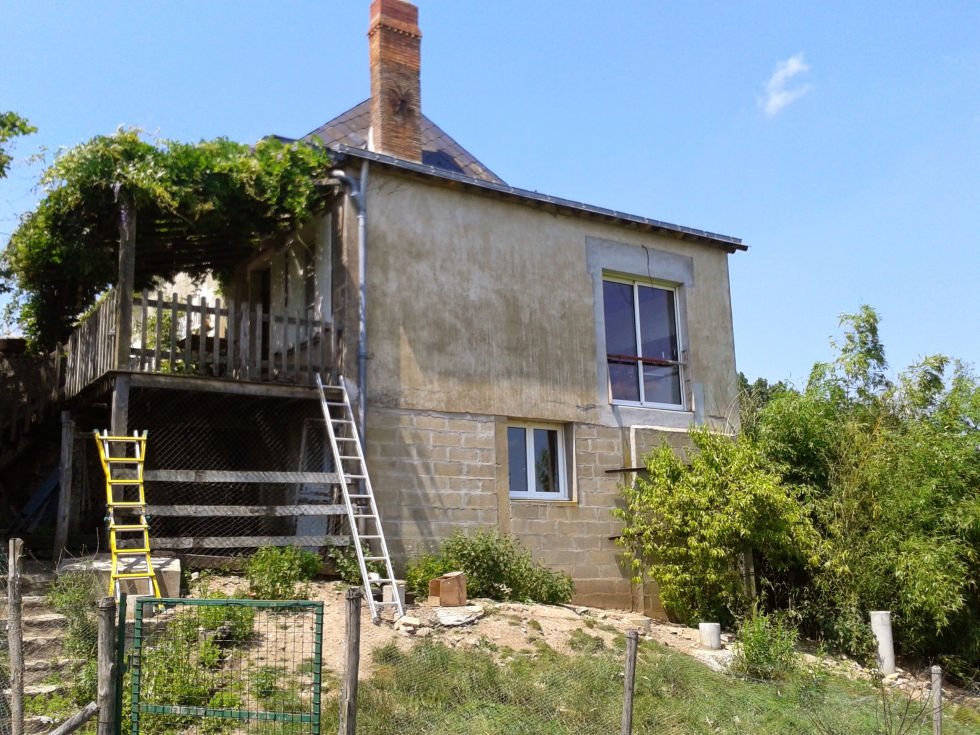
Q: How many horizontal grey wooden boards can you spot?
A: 3